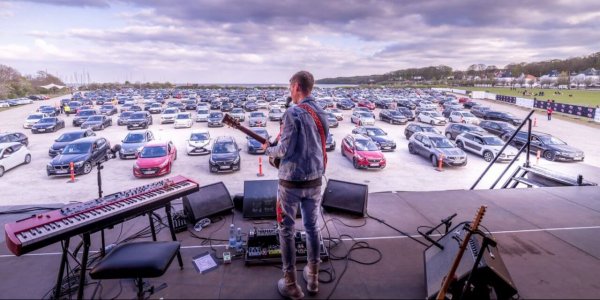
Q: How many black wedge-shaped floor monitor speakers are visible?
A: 3